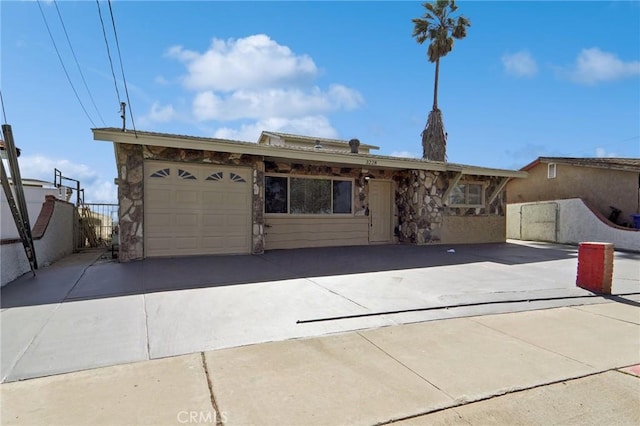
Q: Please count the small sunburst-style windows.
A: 4